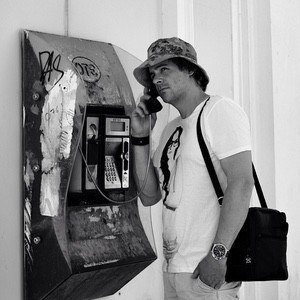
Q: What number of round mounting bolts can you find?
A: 3